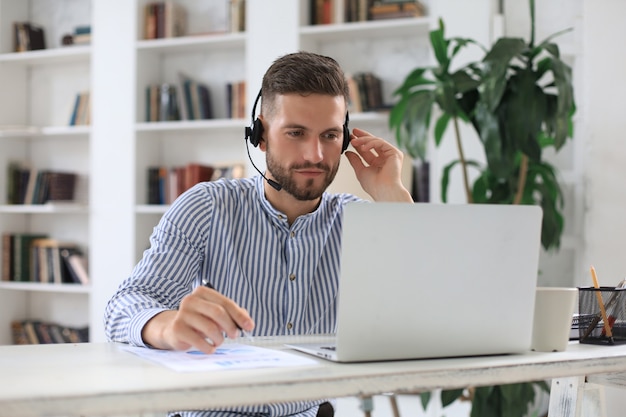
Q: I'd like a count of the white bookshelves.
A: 3